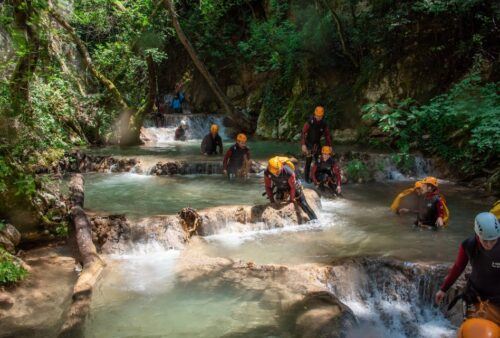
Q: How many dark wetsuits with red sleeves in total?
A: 6